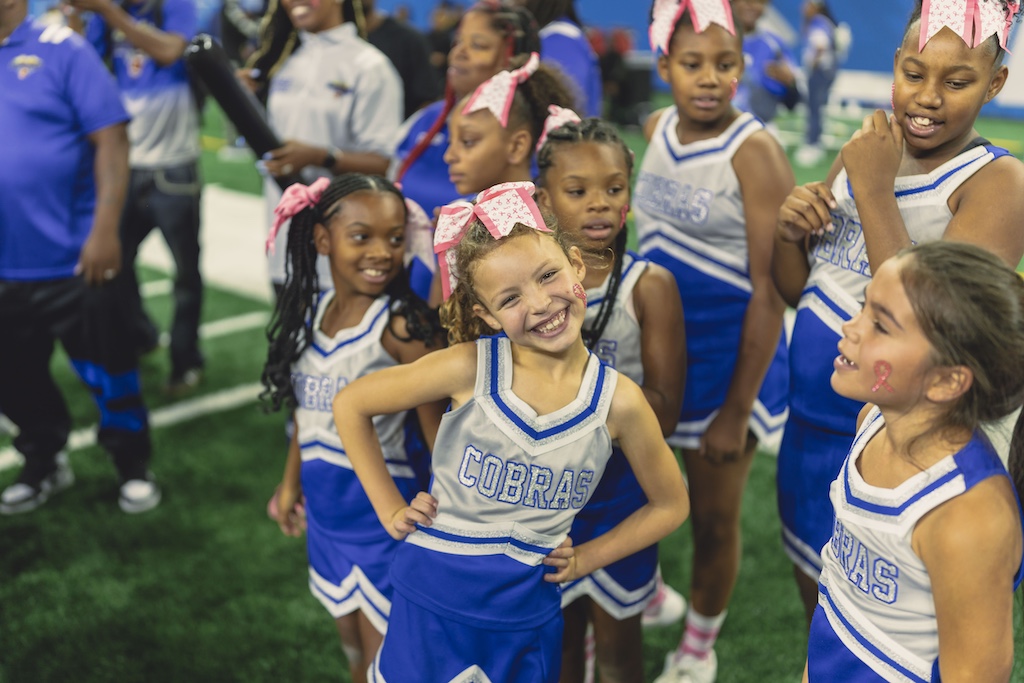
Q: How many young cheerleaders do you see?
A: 7